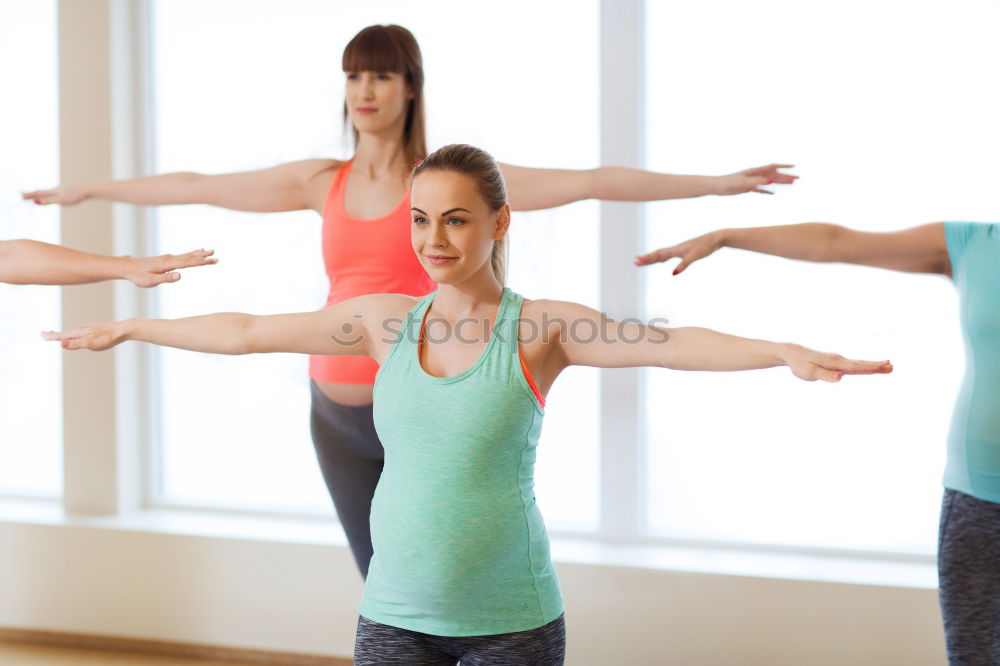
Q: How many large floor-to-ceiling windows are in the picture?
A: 3